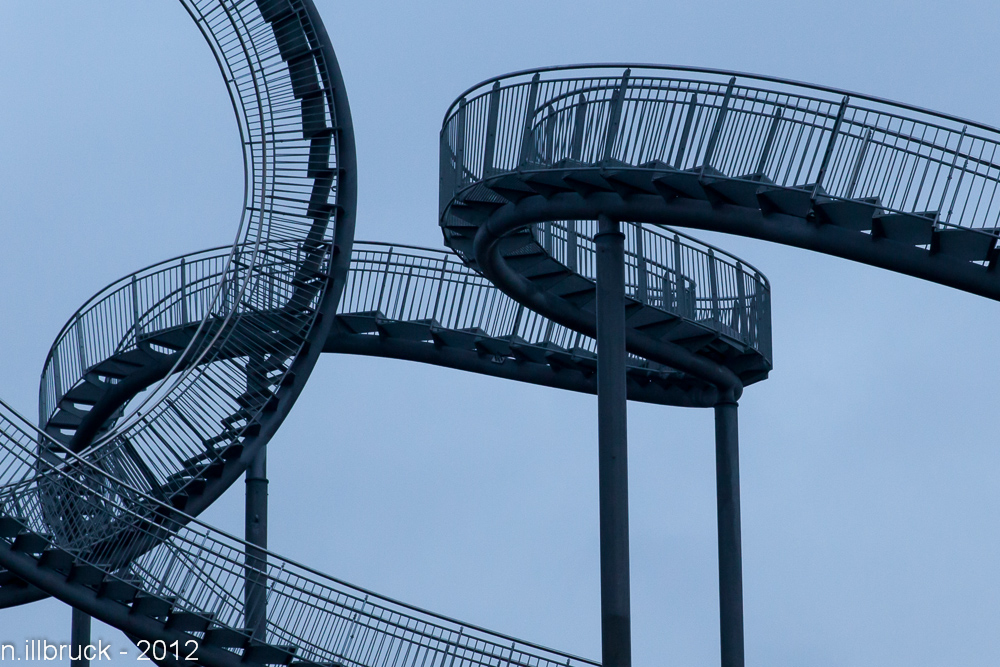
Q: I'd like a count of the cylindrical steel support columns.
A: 4